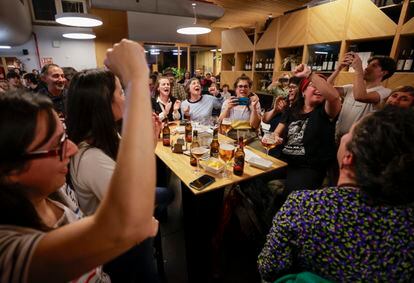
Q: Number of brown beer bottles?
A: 5